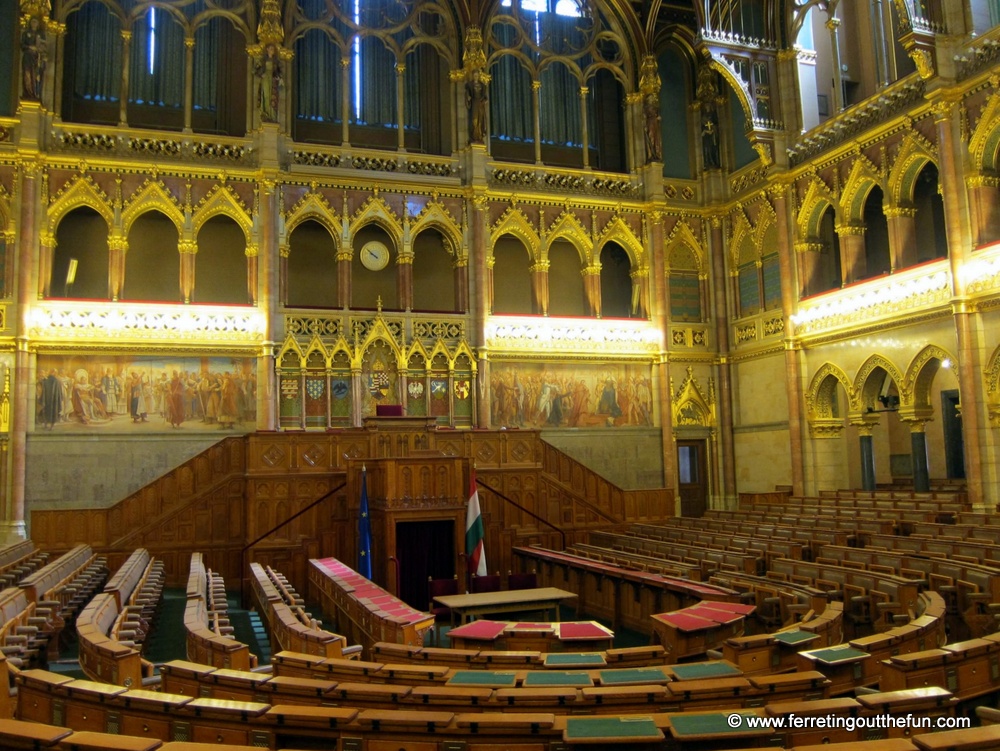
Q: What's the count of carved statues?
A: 5